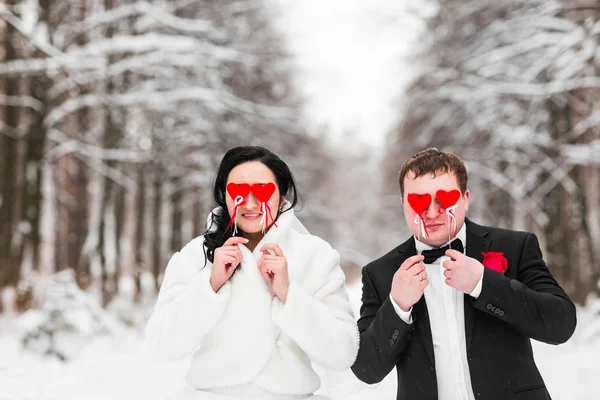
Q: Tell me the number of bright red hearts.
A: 4